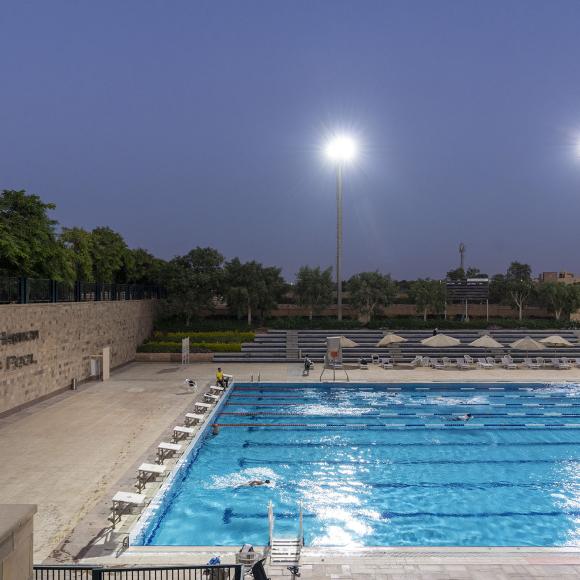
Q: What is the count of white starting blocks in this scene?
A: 9